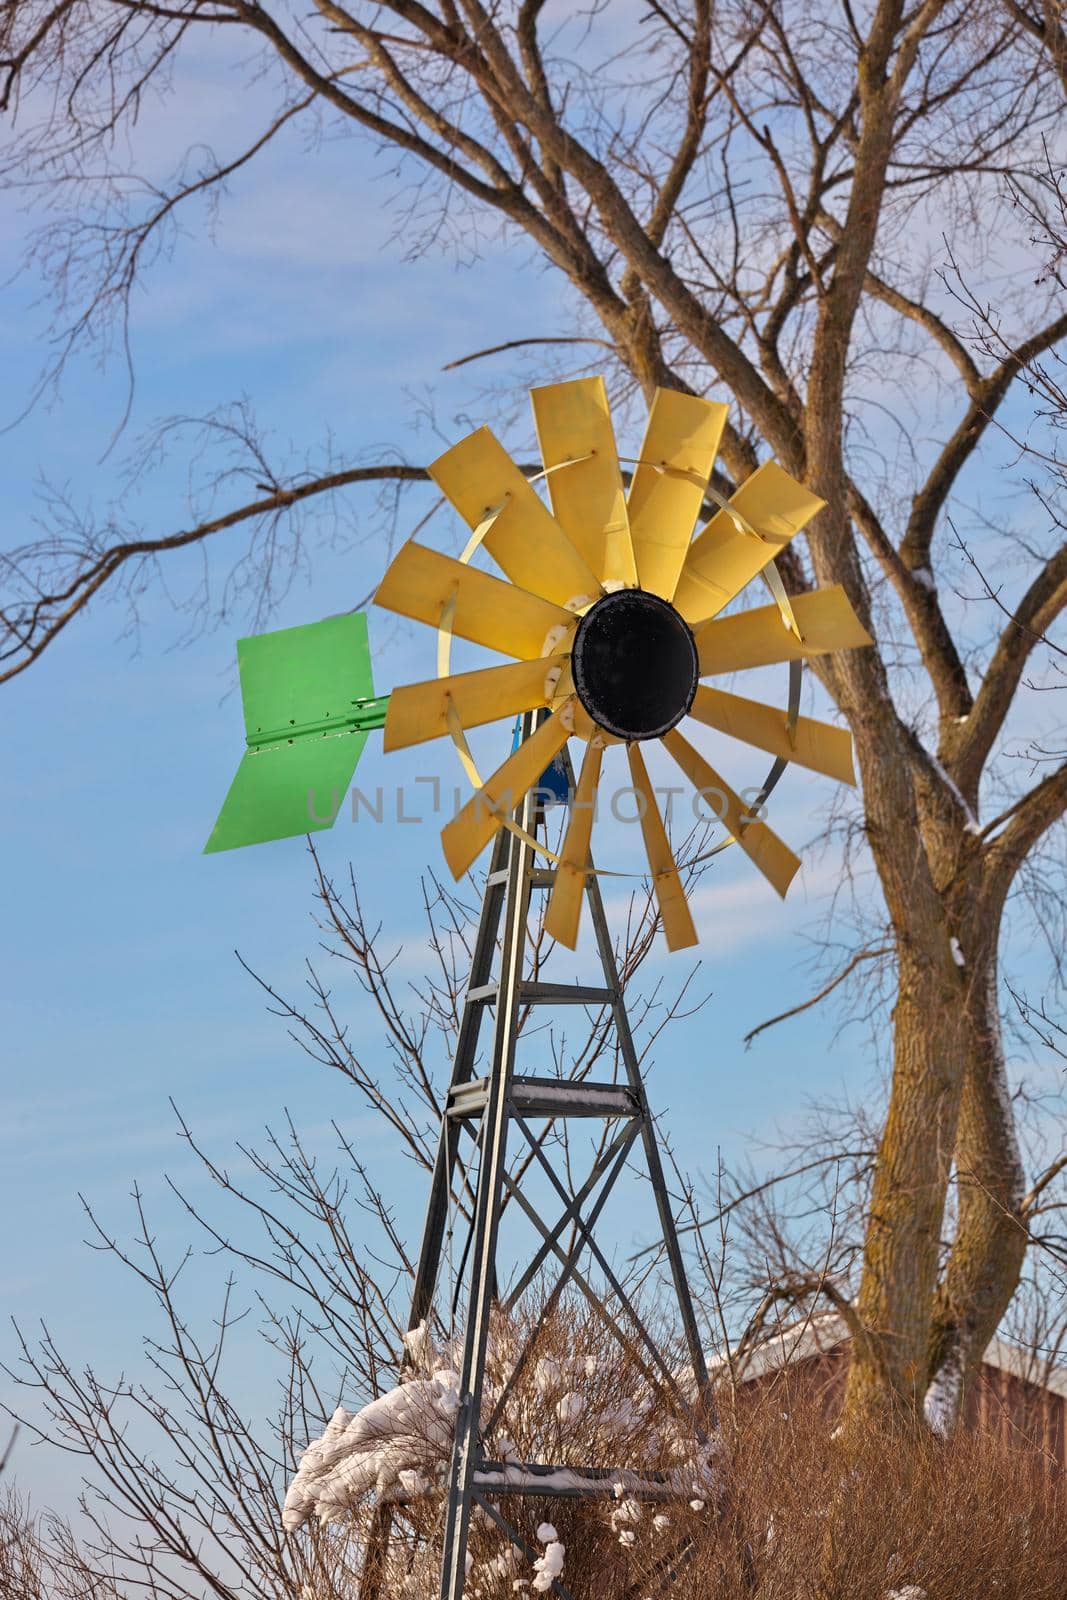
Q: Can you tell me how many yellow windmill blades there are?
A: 12